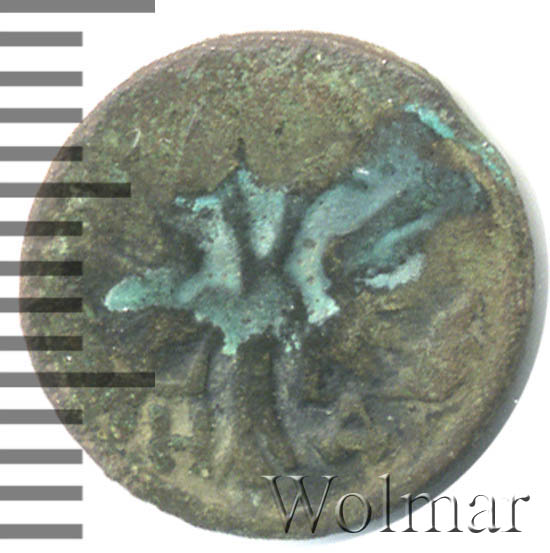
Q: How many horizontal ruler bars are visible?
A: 15